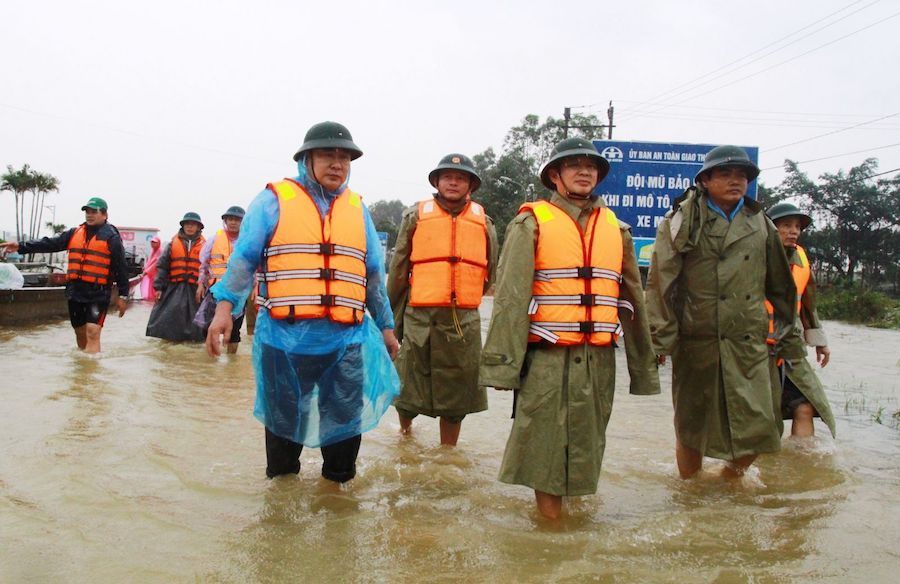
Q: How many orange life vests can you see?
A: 7